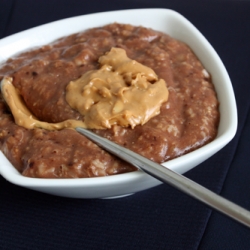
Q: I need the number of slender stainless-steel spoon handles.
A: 1